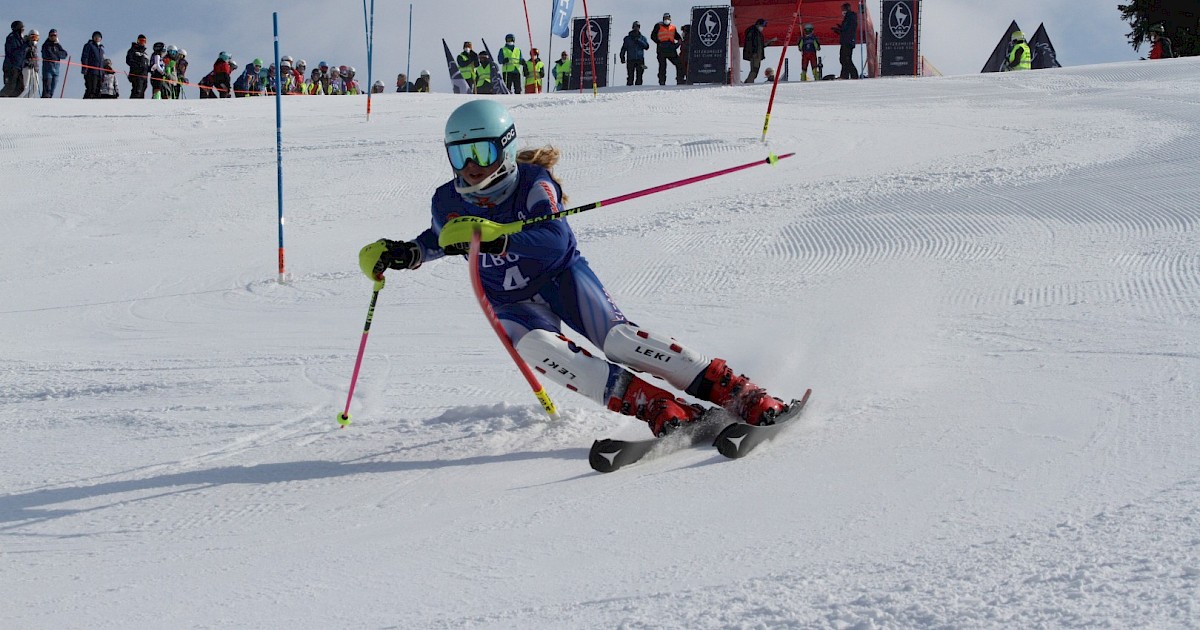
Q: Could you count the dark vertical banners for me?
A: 3